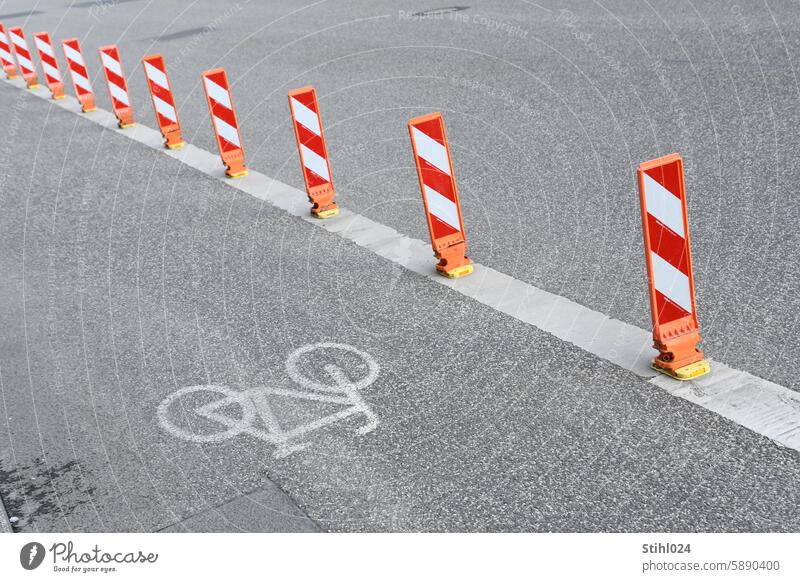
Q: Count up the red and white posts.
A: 10